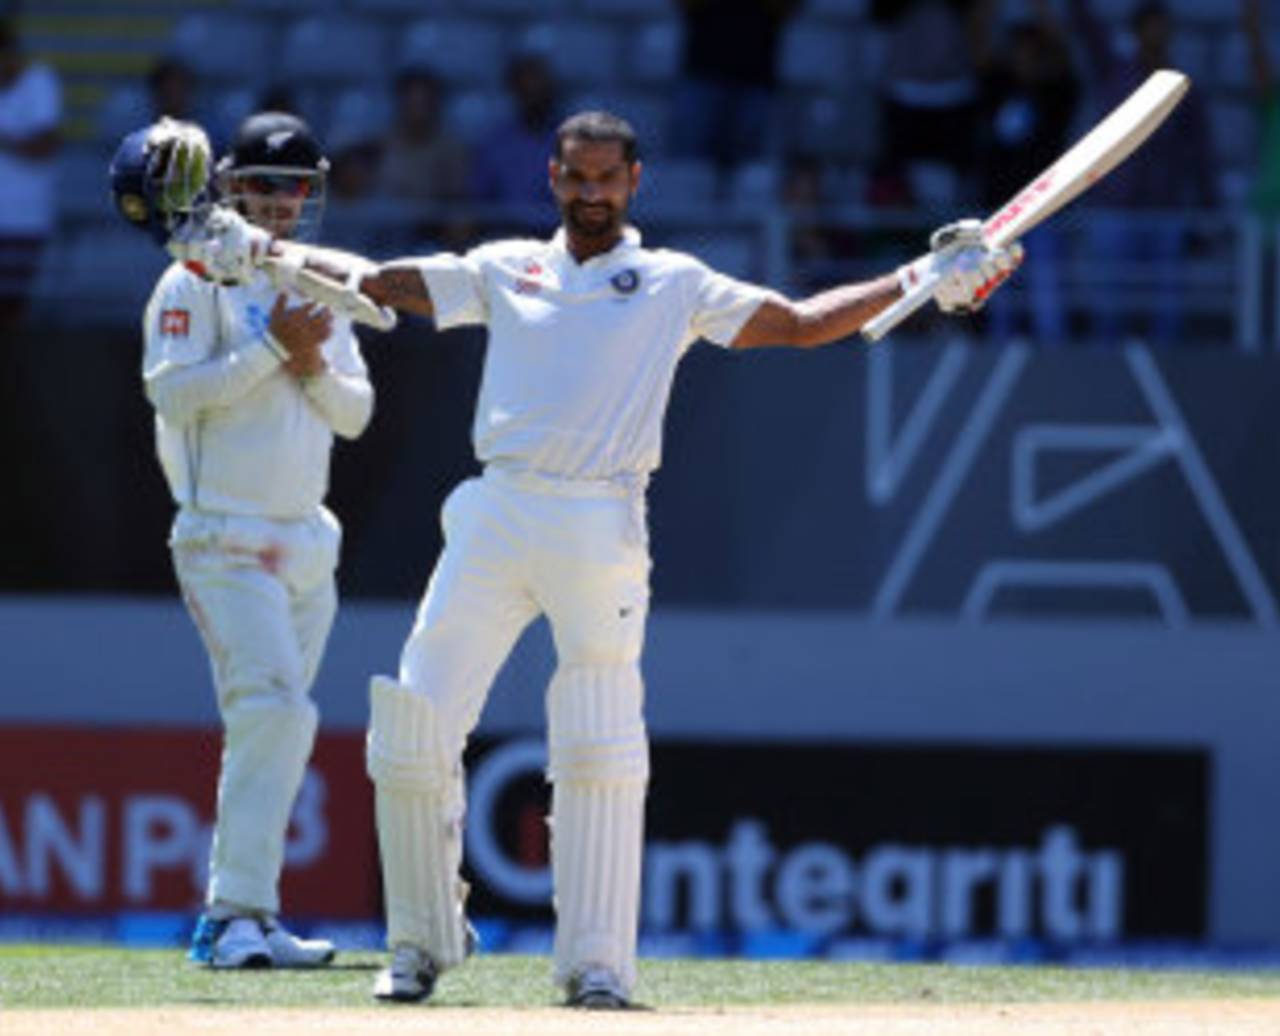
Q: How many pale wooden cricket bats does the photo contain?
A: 1